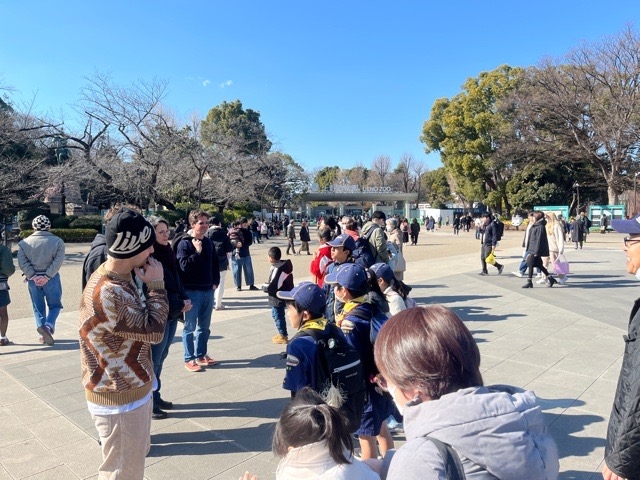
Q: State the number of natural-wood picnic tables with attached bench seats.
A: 0